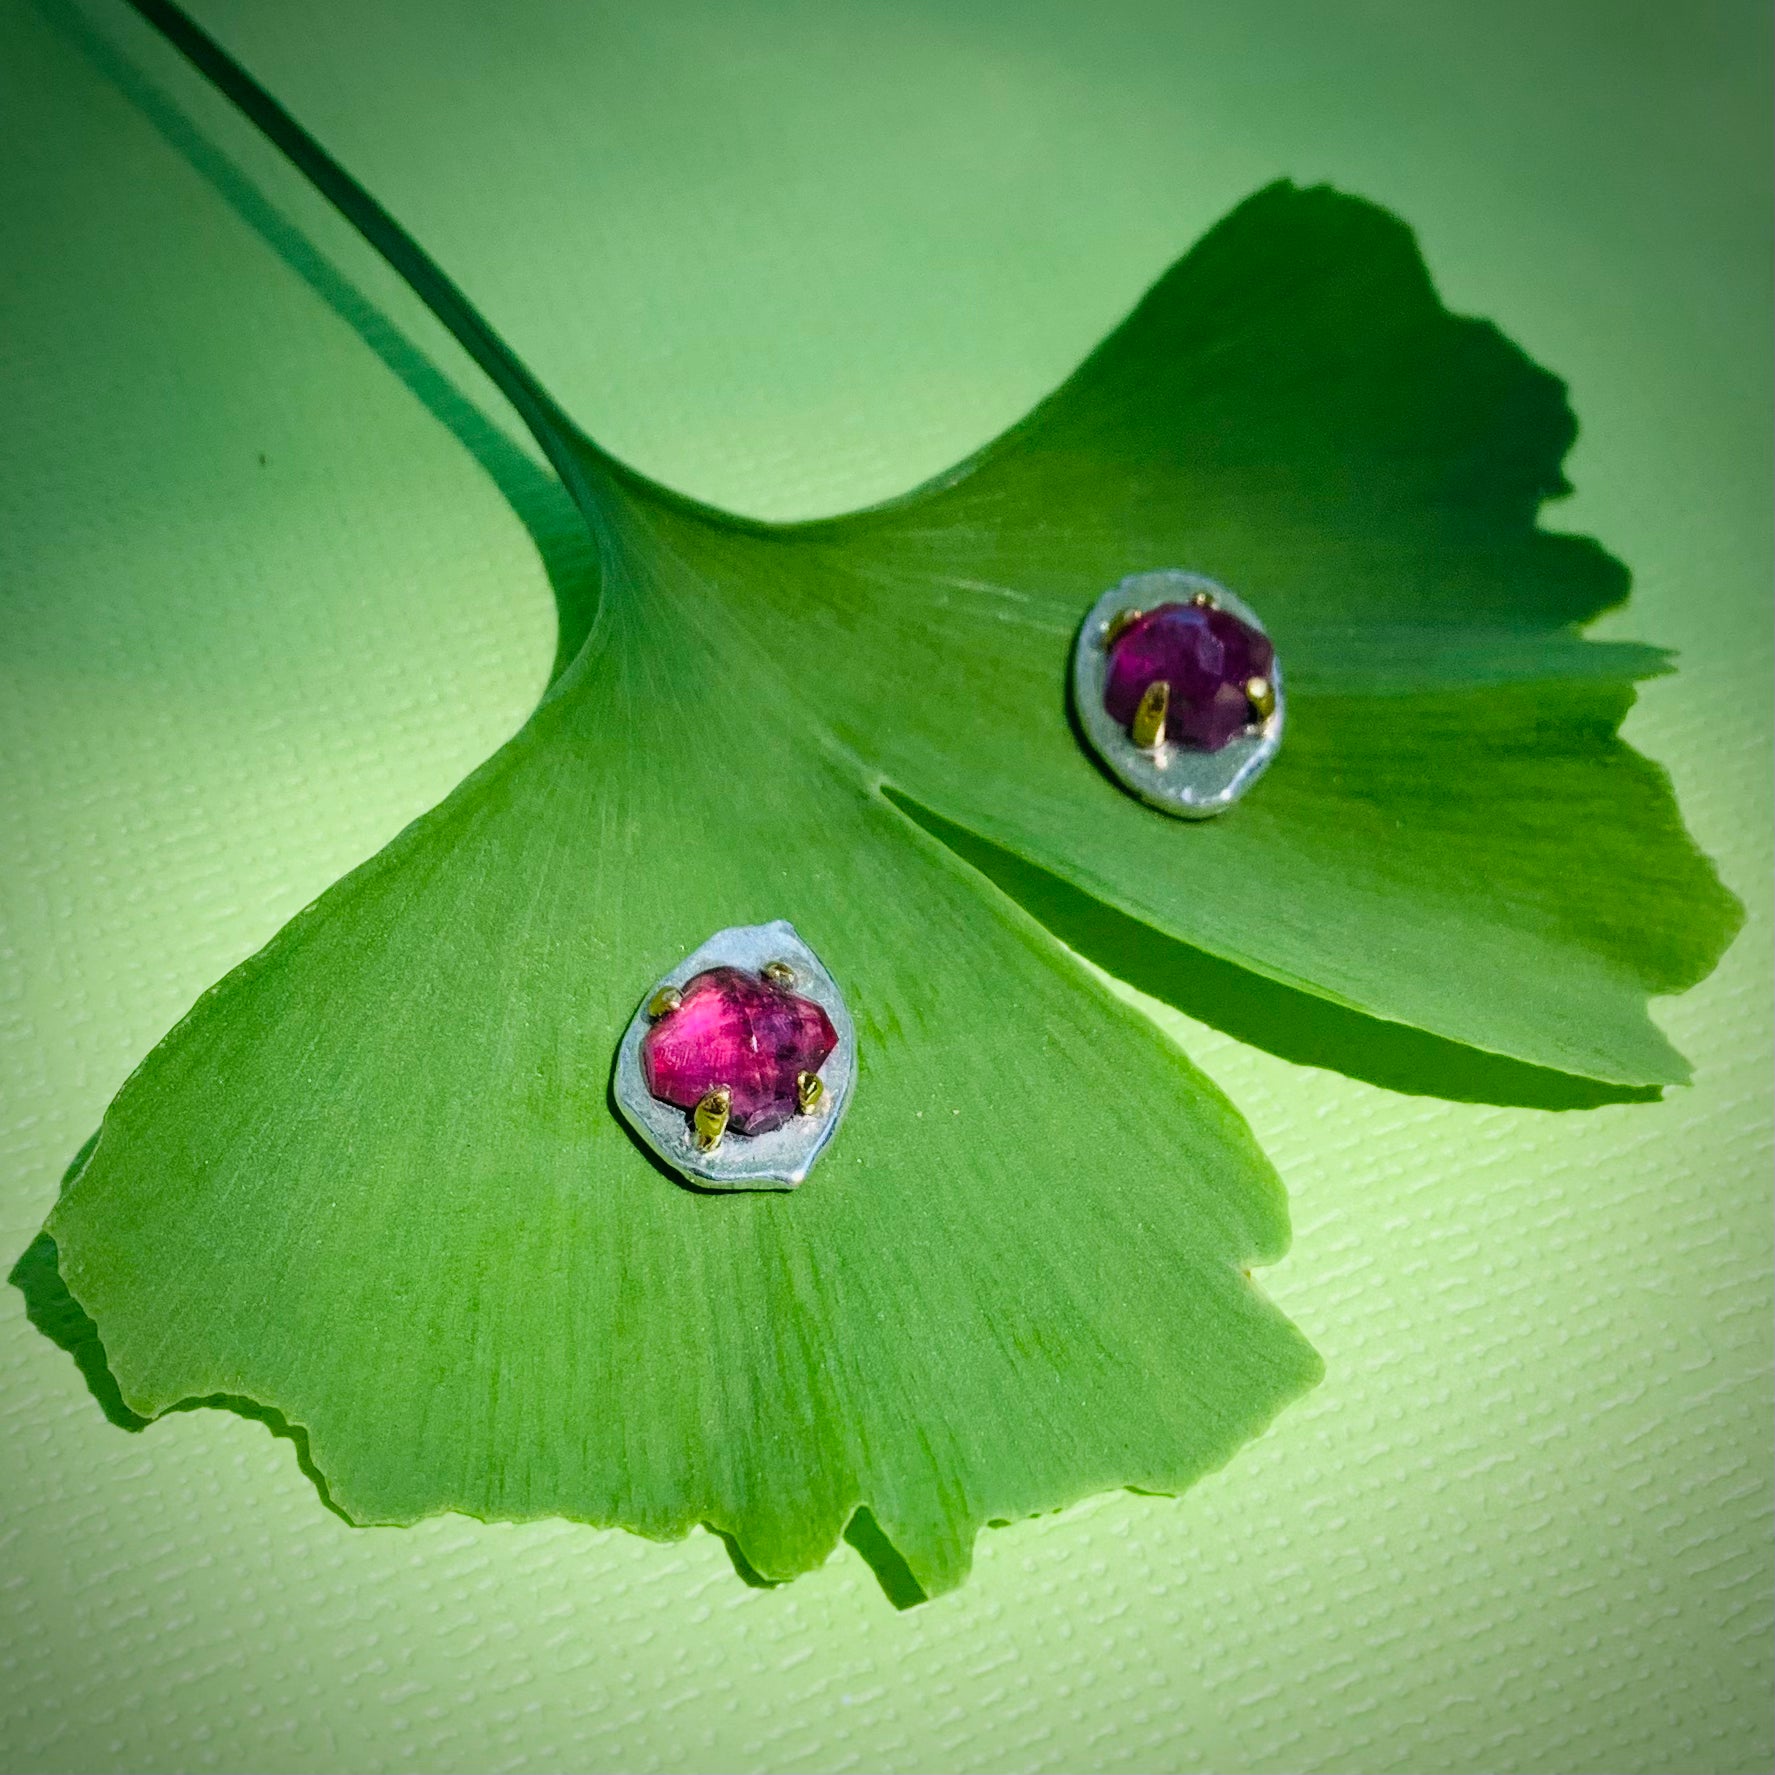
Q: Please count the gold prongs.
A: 8